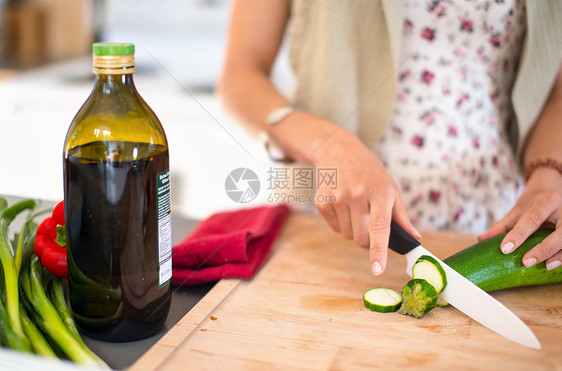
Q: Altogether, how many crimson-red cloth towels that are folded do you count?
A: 1